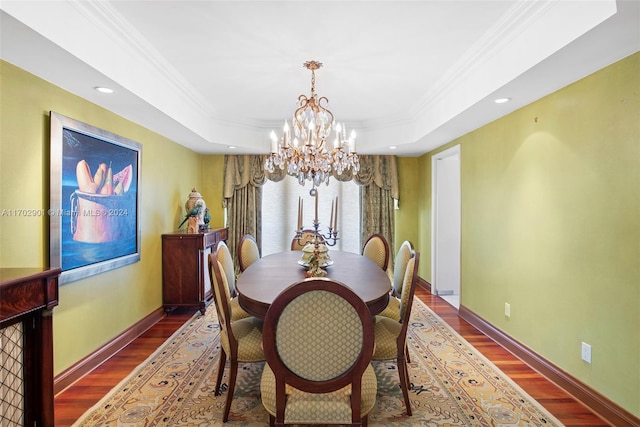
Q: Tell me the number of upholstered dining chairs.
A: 8